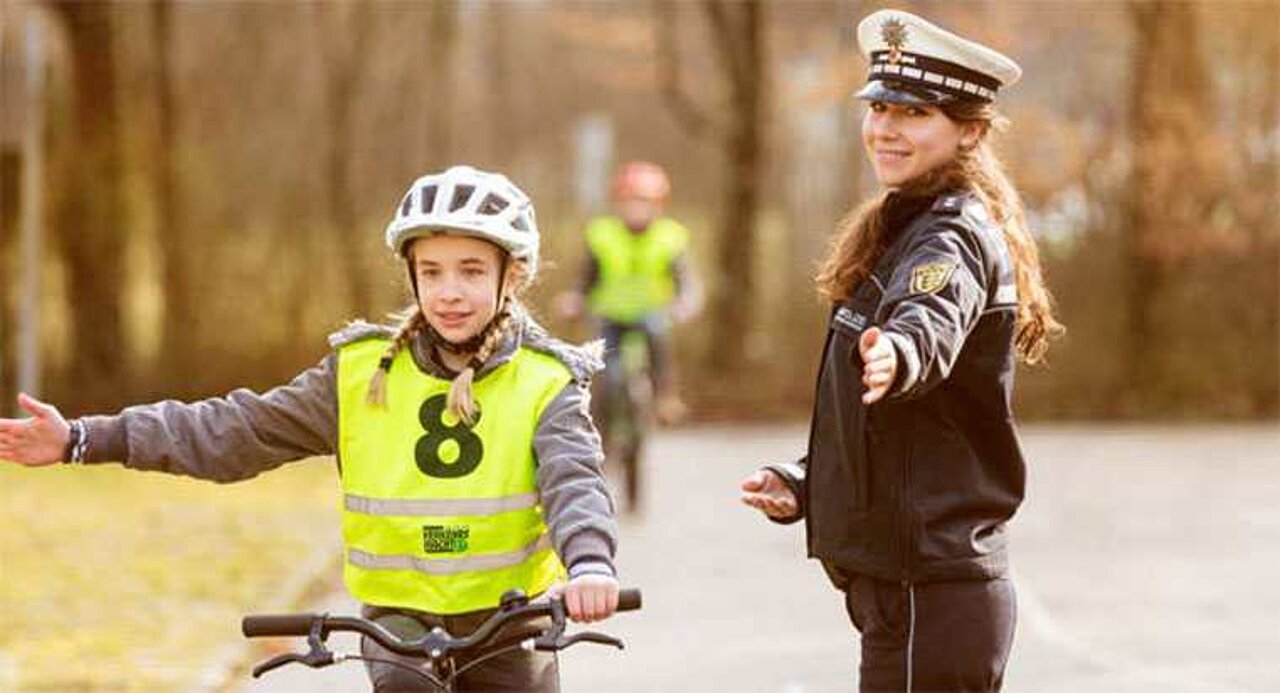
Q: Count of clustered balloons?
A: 0